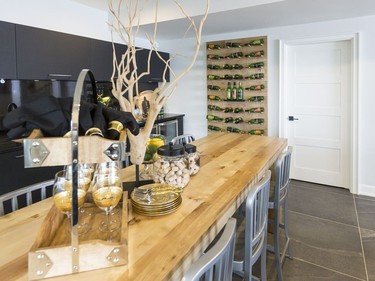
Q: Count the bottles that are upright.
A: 3